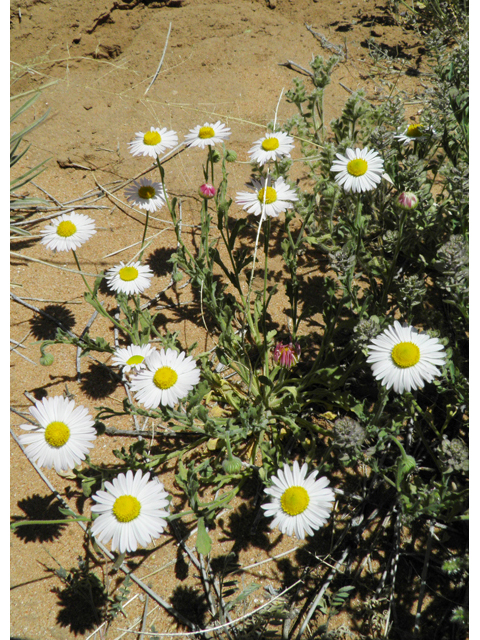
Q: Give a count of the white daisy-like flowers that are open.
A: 15